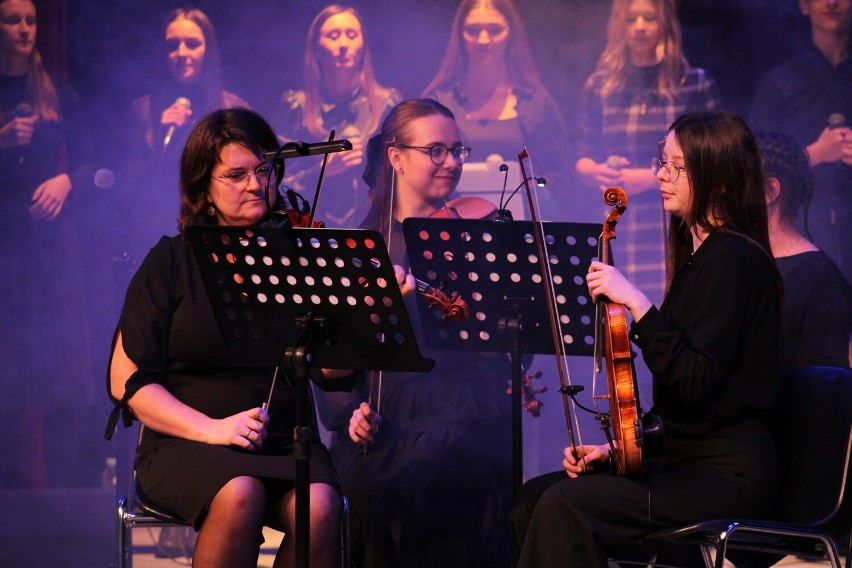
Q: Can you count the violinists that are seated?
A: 3